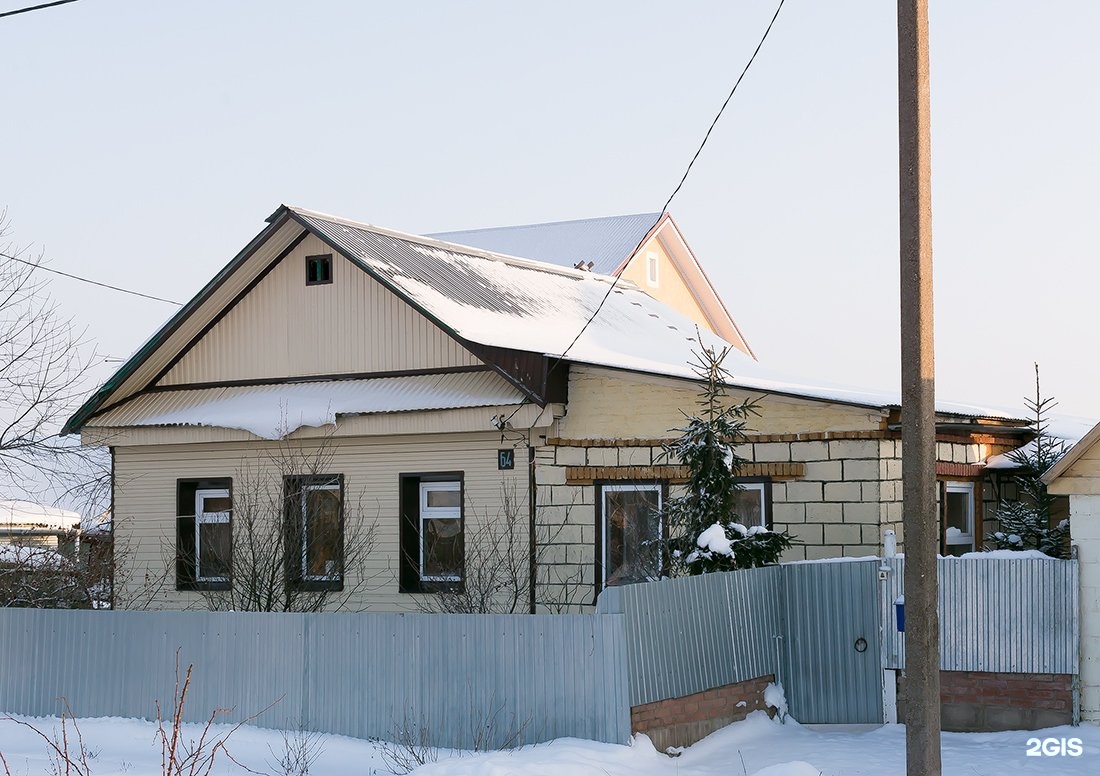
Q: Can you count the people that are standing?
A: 0